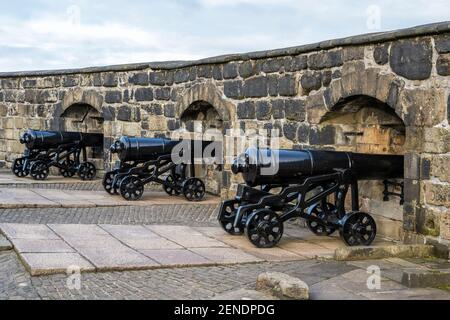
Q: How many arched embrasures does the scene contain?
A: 3